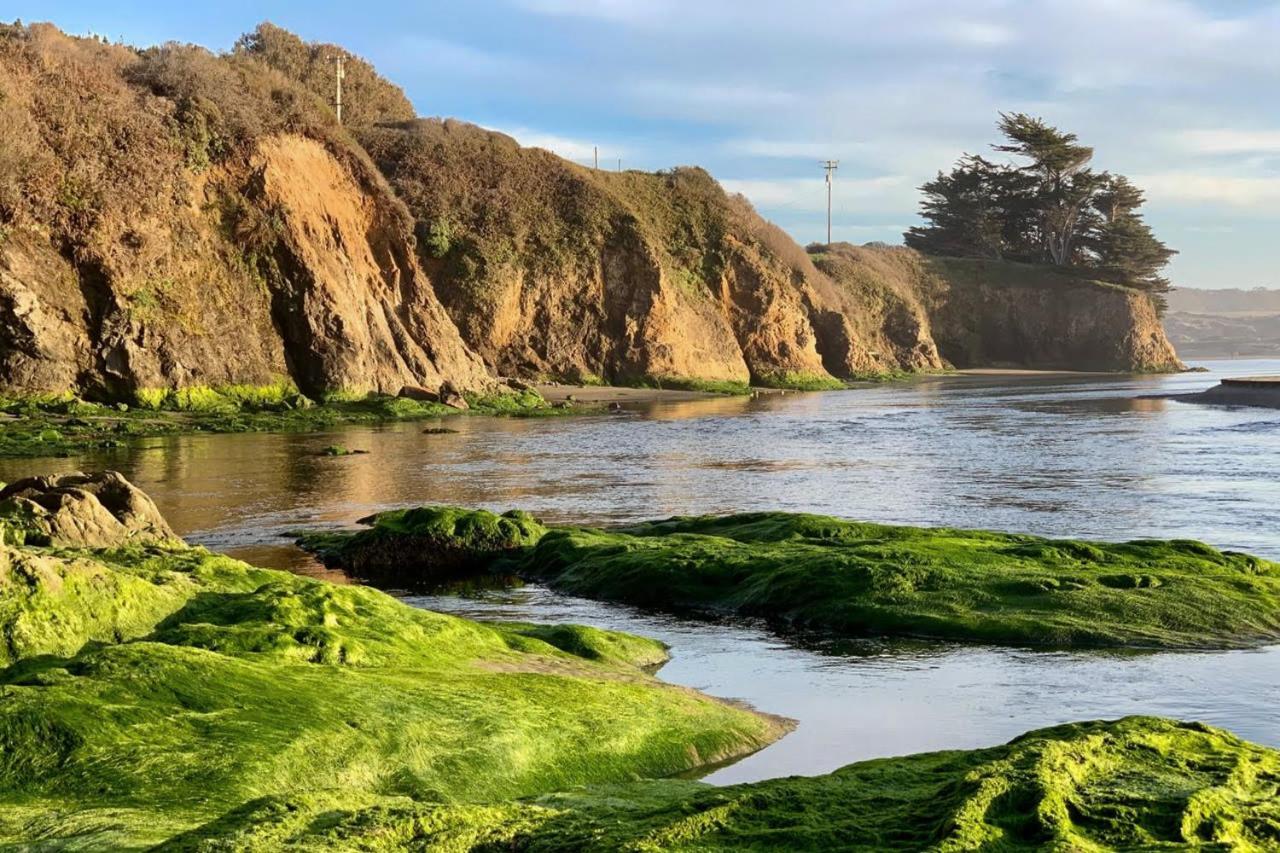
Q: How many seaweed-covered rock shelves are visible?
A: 3